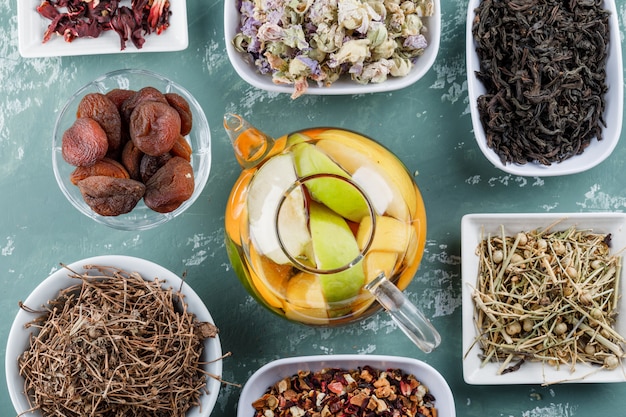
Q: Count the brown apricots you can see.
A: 12